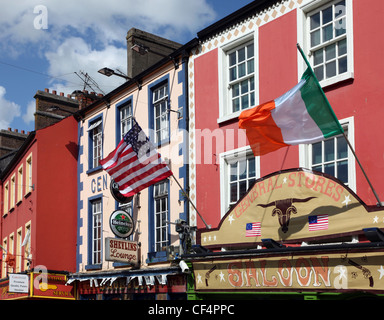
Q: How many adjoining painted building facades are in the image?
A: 3